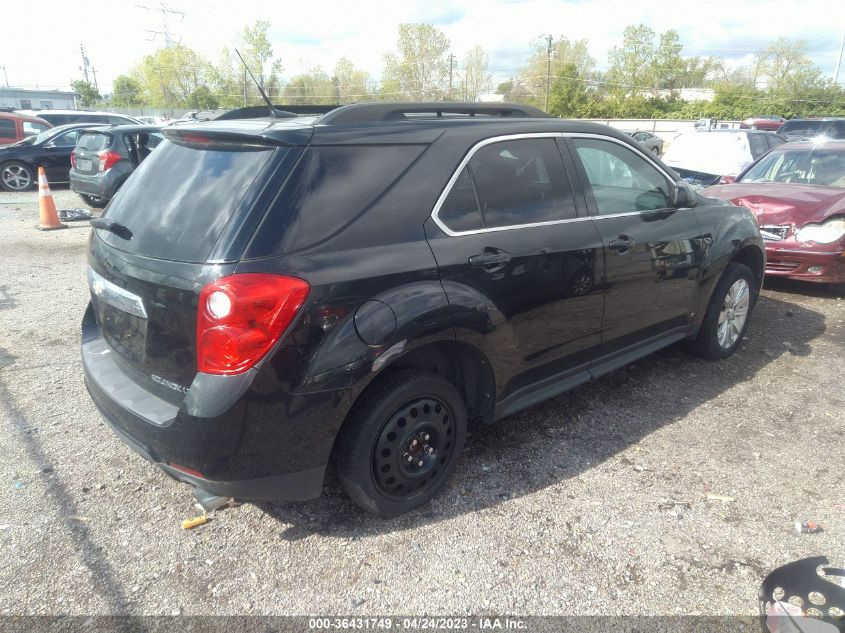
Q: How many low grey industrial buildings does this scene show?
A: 1